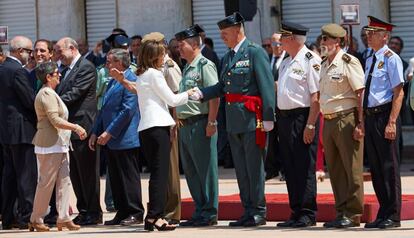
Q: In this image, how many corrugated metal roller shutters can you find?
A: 5